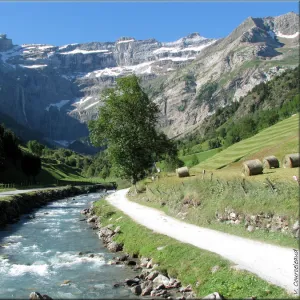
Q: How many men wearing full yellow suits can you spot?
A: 0